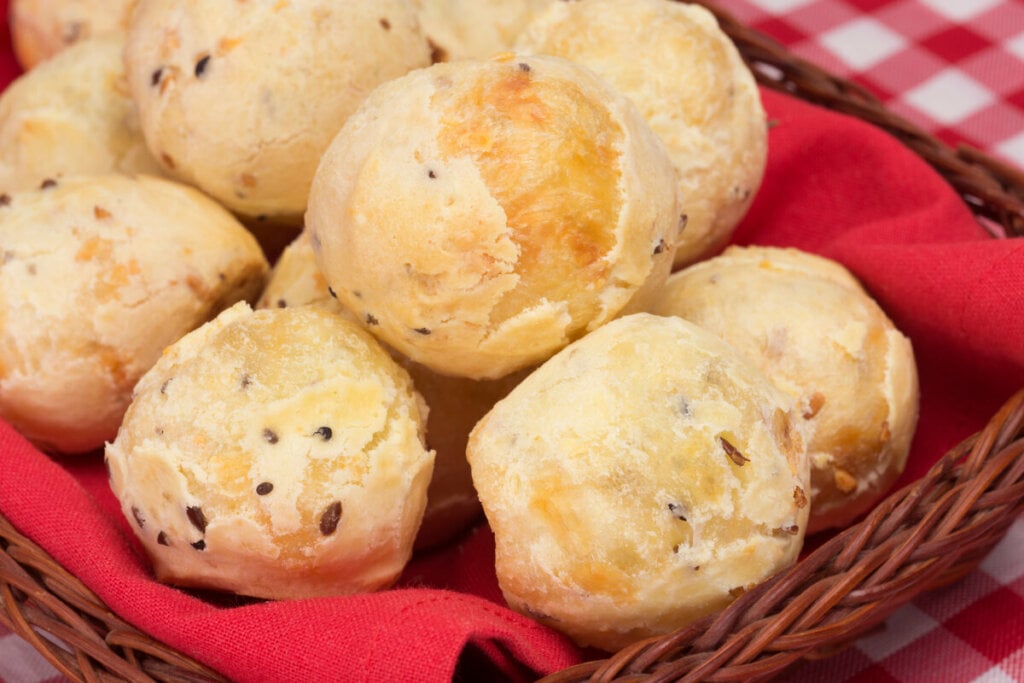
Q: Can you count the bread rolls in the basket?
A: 11